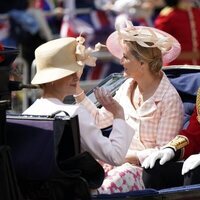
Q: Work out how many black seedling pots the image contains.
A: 0